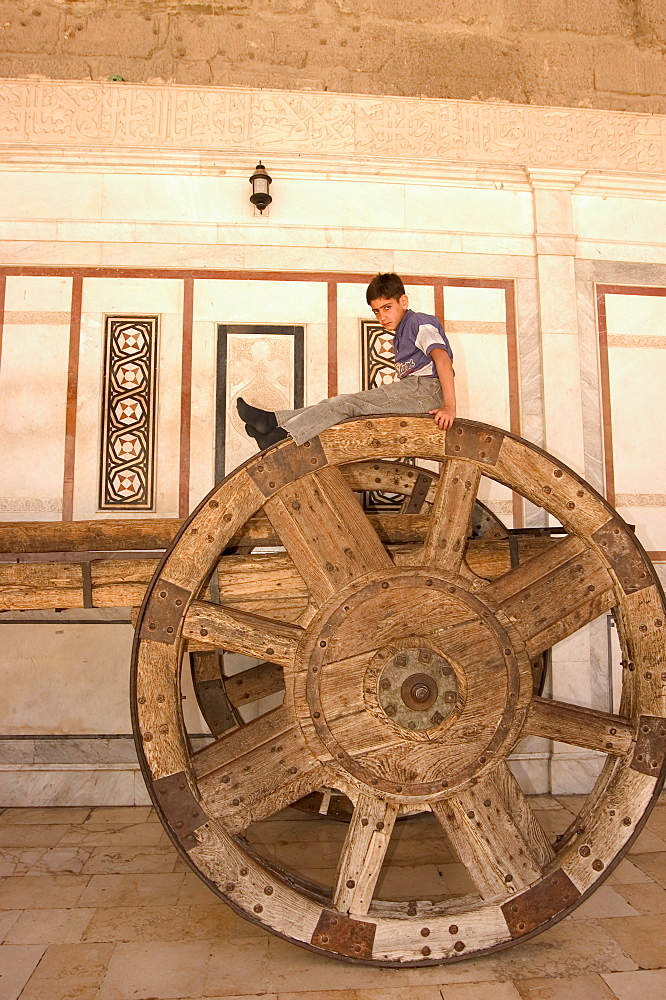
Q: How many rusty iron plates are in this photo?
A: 8